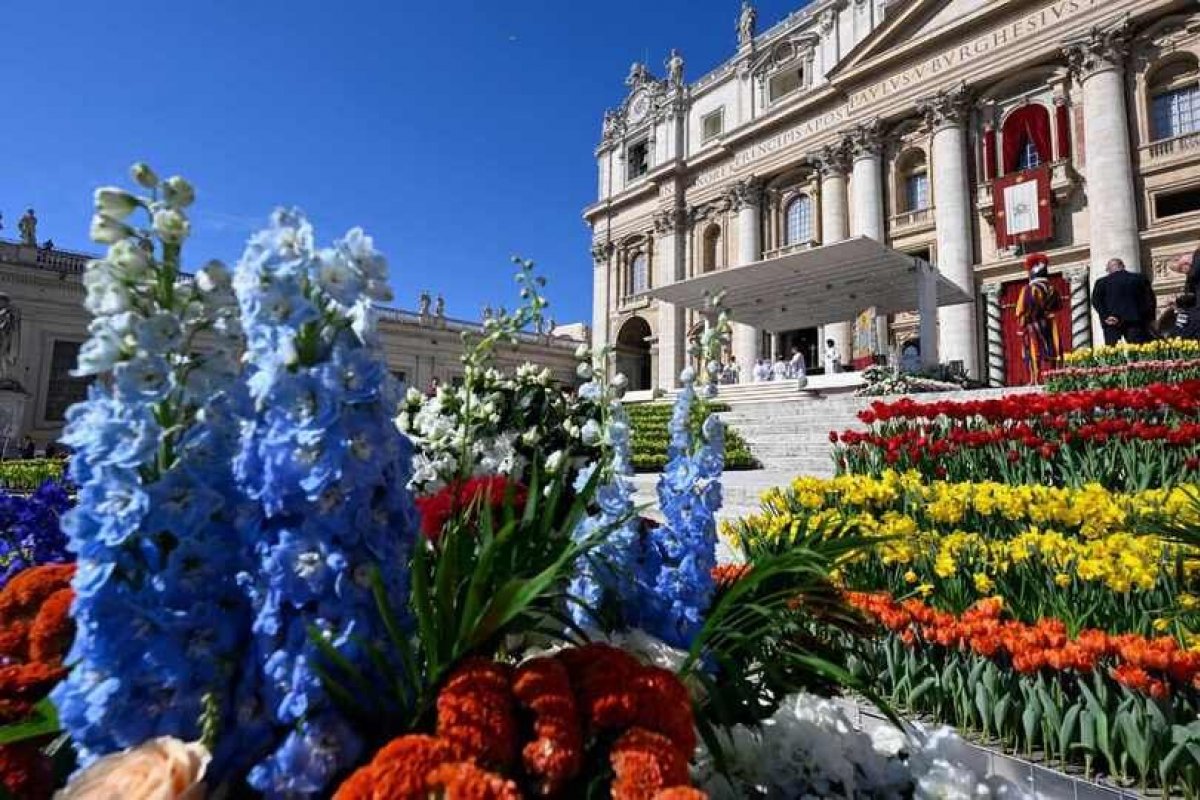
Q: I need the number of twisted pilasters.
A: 2